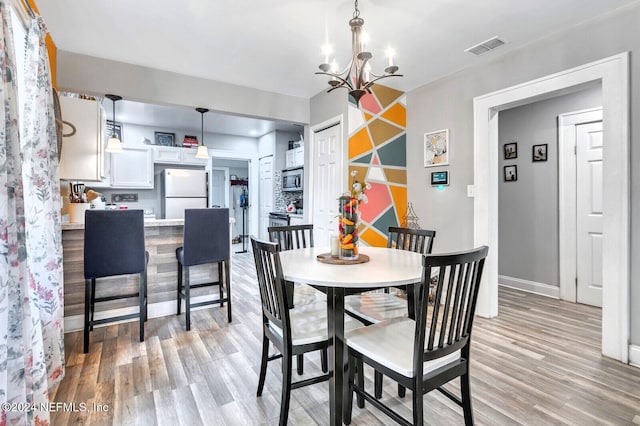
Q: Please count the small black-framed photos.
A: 3